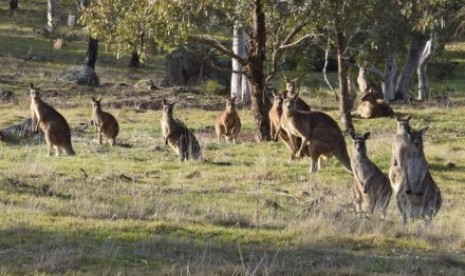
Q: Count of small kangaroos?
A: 2